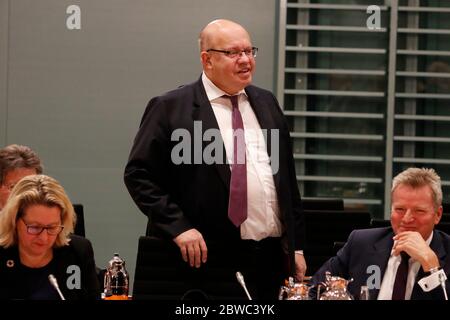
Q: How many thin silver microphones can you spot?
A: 3